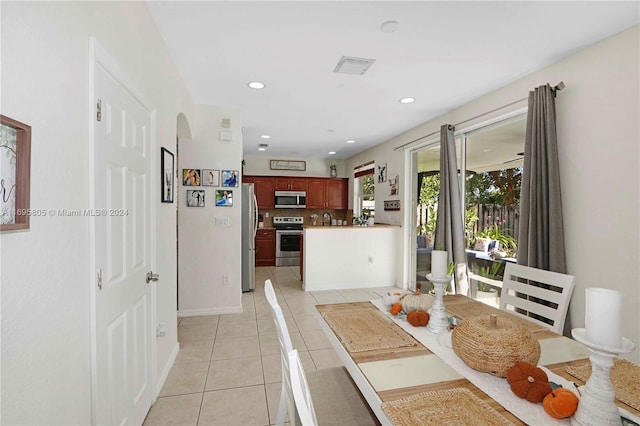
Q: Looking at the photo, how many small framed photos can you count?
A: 5